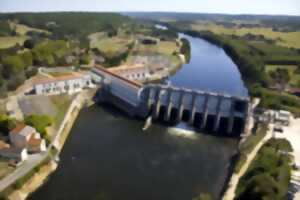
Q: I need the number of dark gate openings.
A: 8